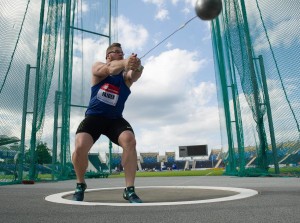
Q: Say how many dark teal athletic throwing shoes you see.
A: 2